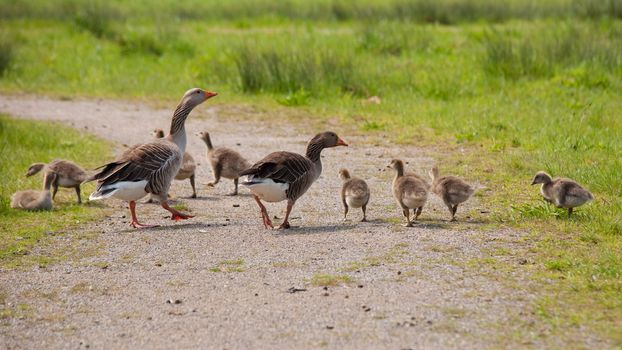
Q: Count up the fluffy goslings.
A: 8